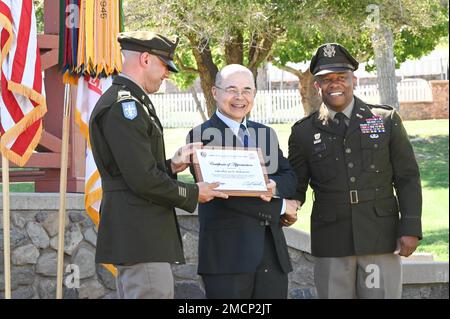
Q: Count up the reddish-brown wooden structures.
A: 1